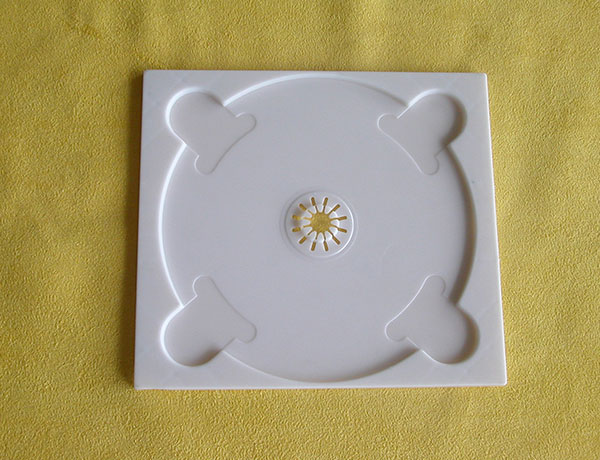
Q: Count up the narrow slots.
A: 12